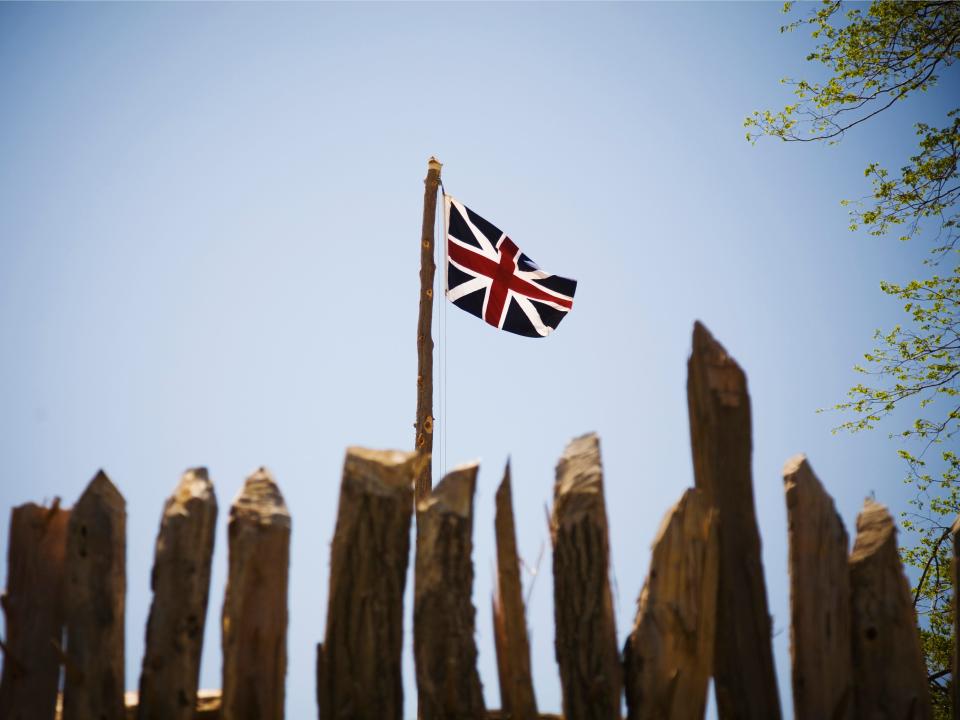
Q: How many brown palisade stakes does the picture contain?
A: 13